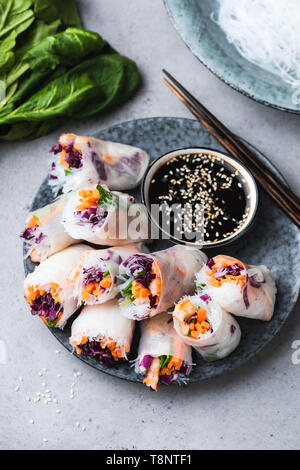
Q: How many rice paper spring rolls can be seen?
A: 10